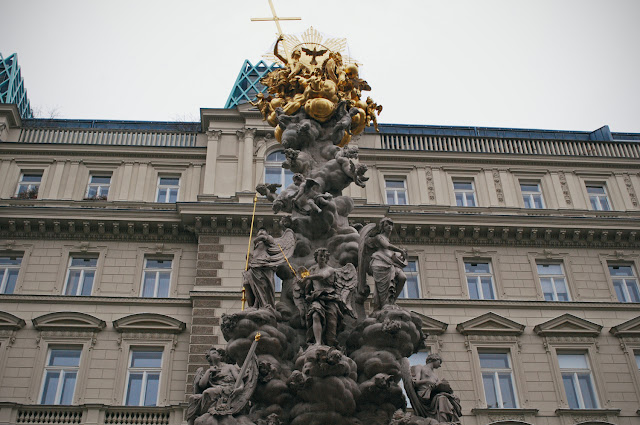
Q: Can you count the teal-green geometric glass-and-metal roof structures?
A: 2